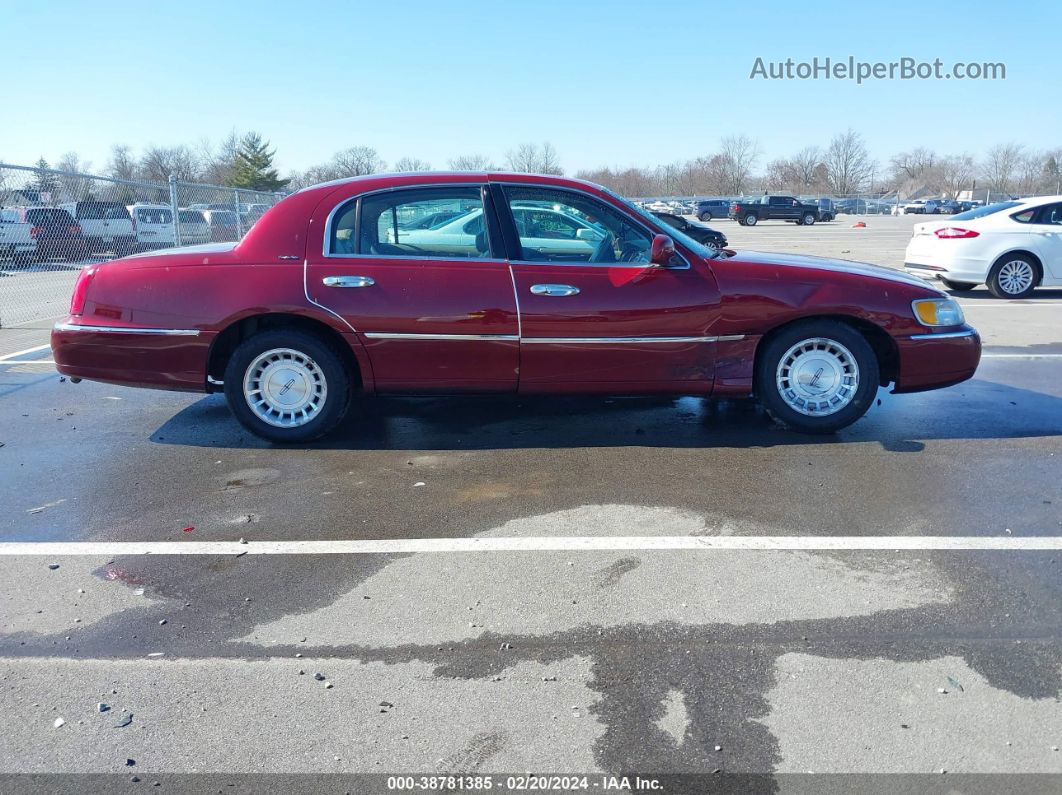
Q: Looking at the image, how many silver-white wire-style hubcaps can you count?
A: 2